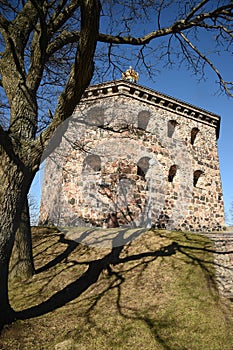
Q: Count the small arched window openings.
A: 8